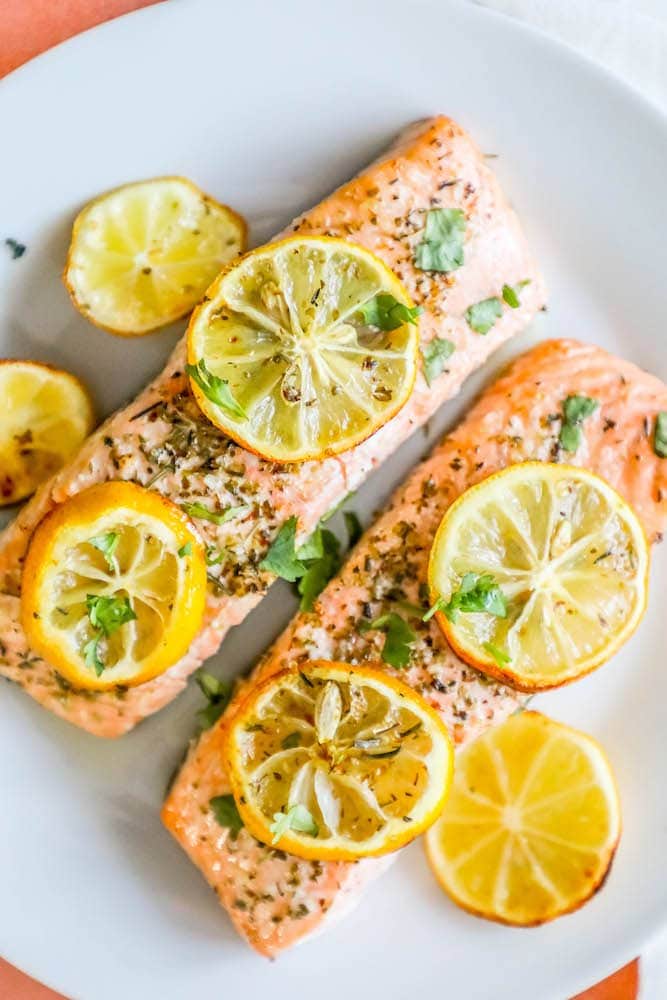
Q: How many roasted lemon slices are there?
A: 7